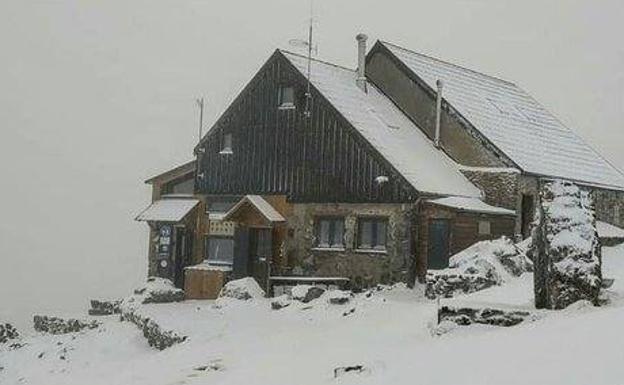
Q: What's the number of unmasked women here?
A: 0